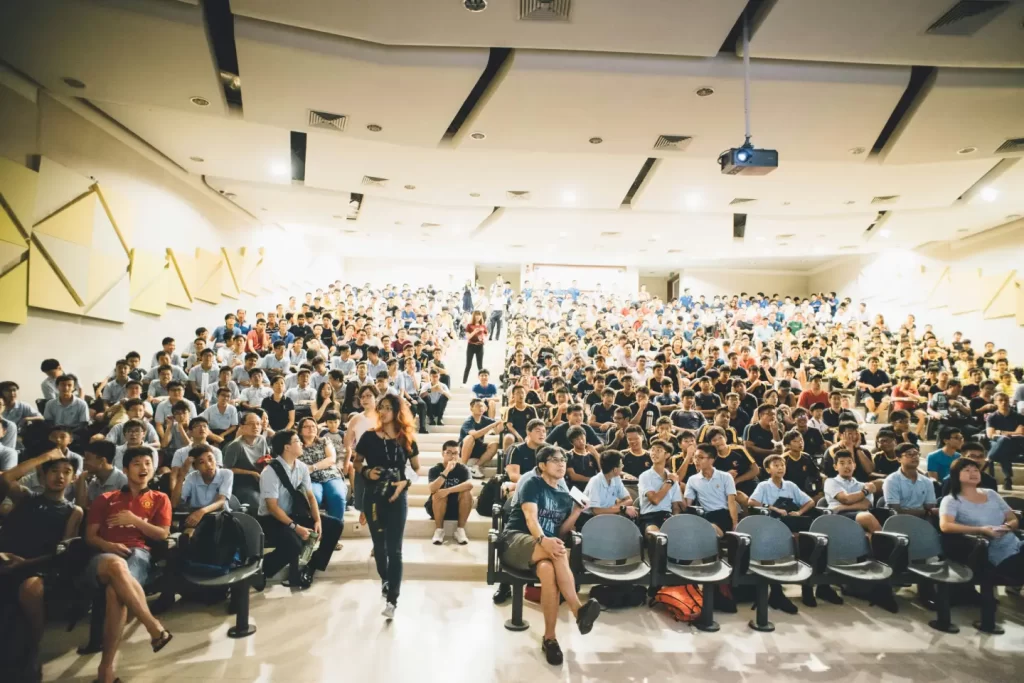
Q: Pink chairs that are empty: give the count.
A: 0